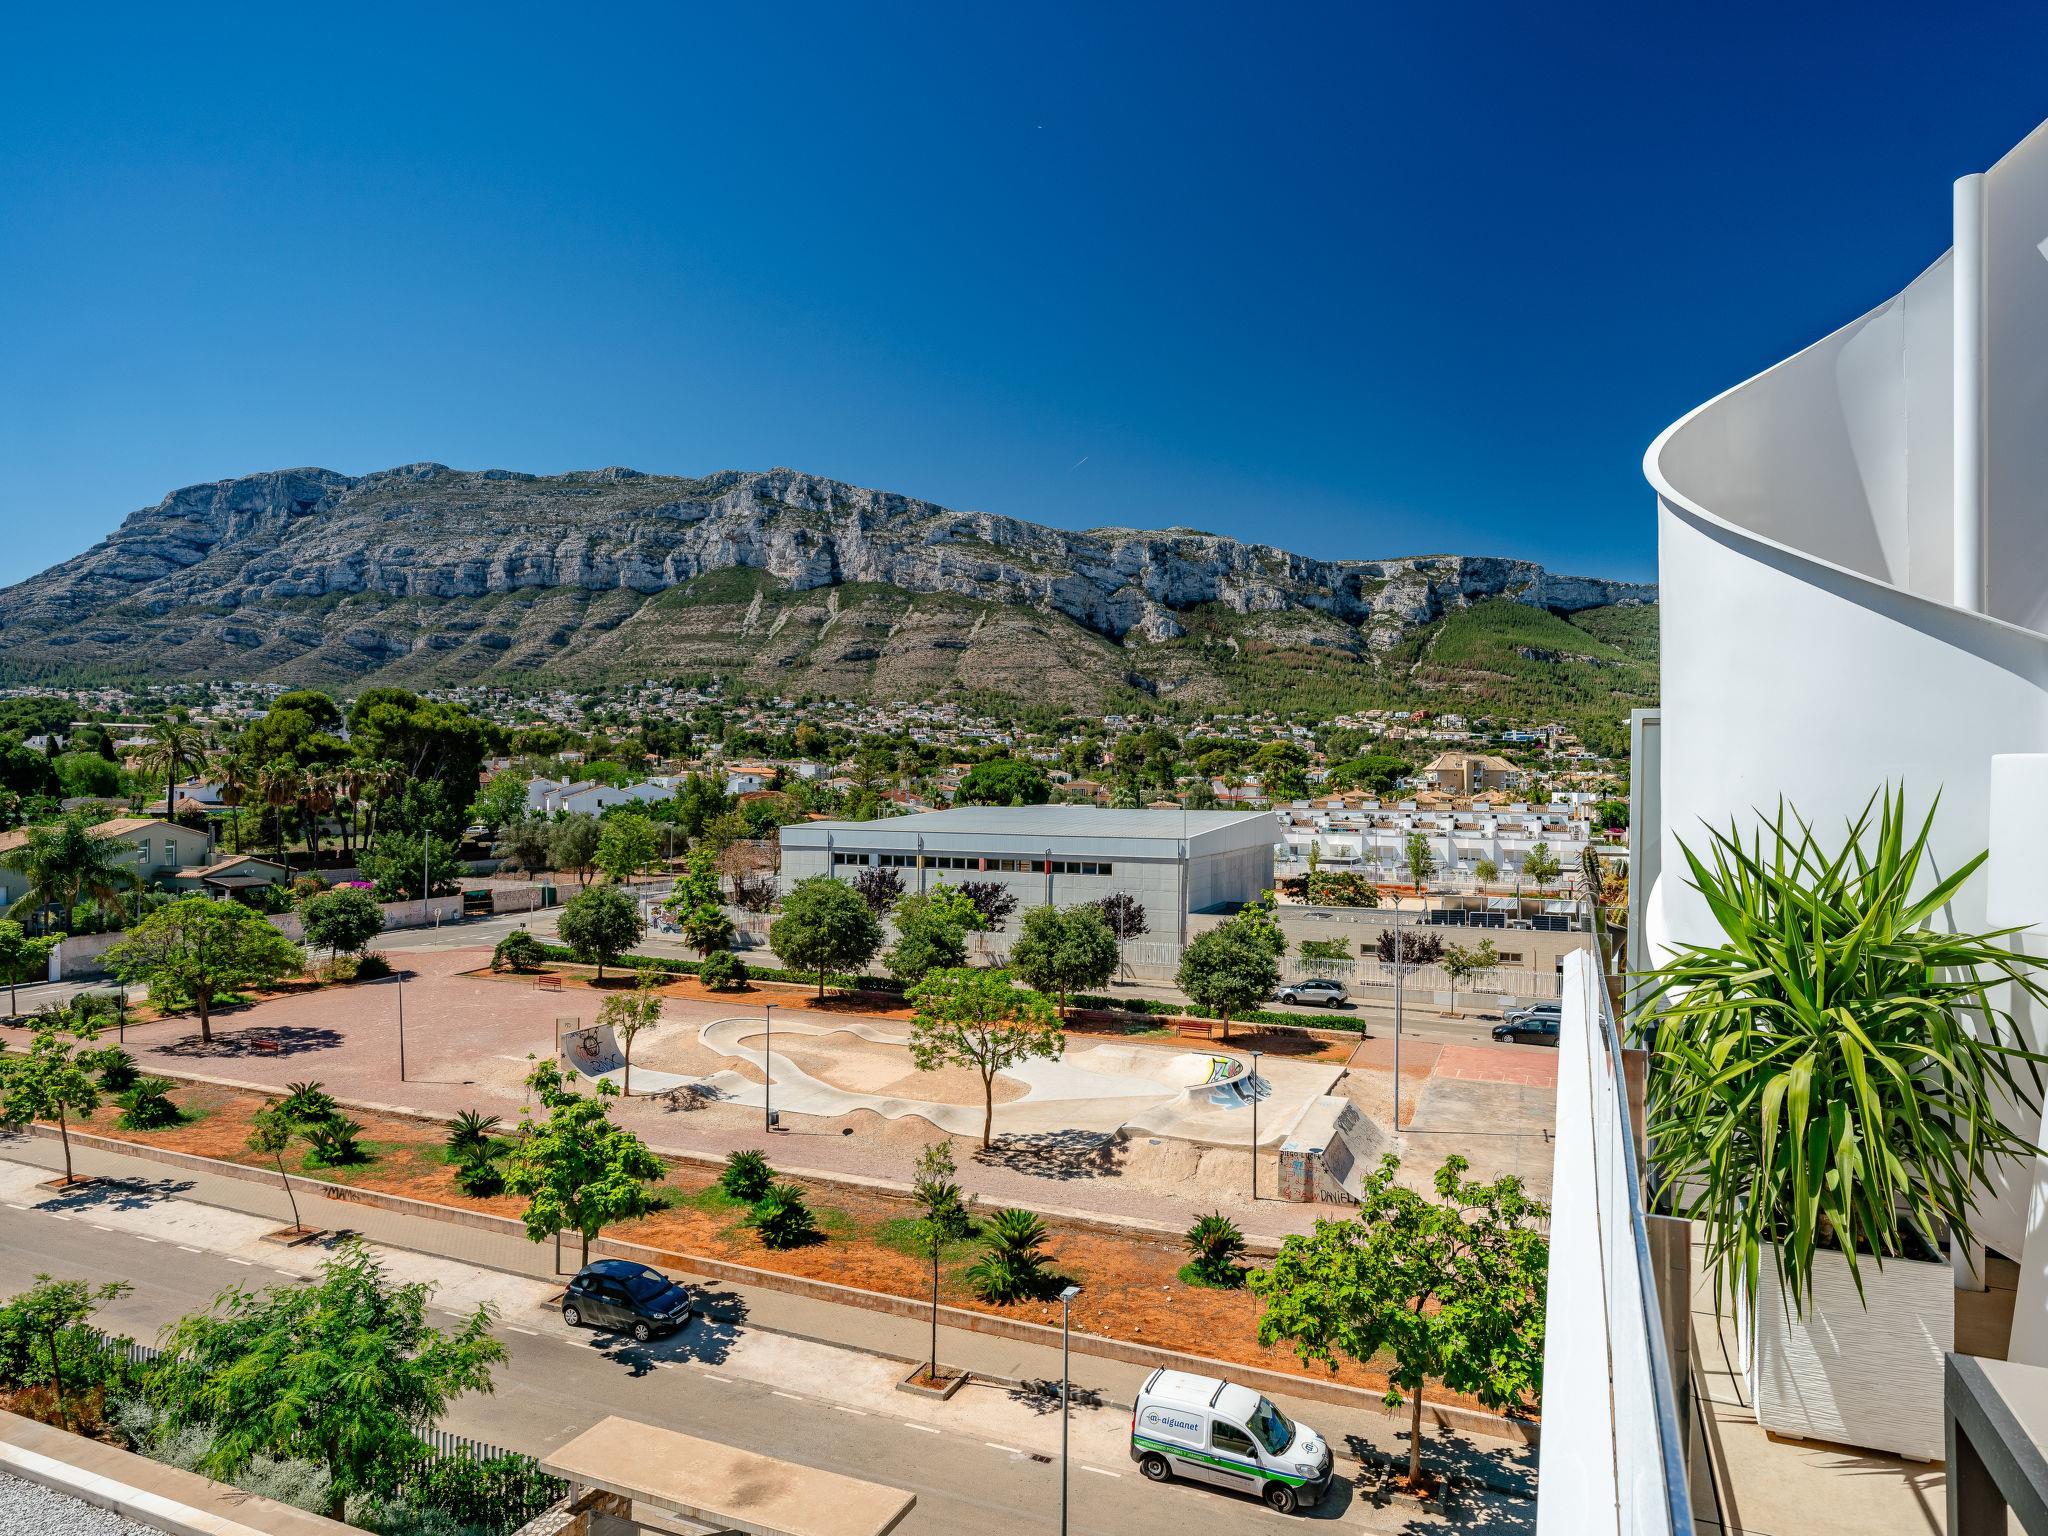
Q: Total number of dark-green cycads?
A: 11